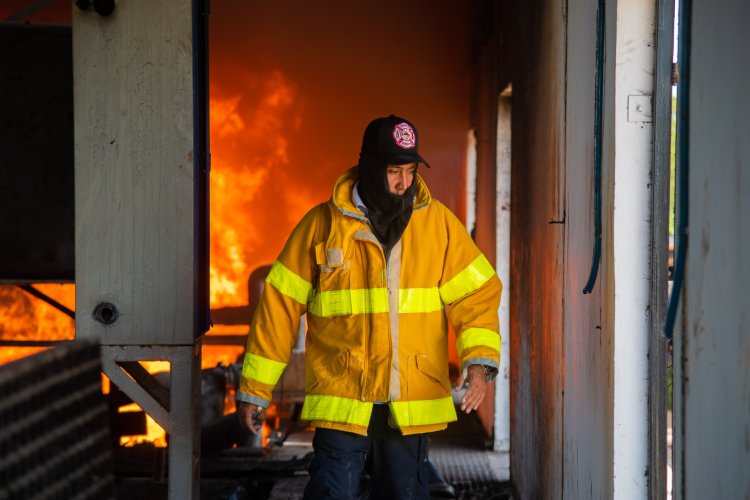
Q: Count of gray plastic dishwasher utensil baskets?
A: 0